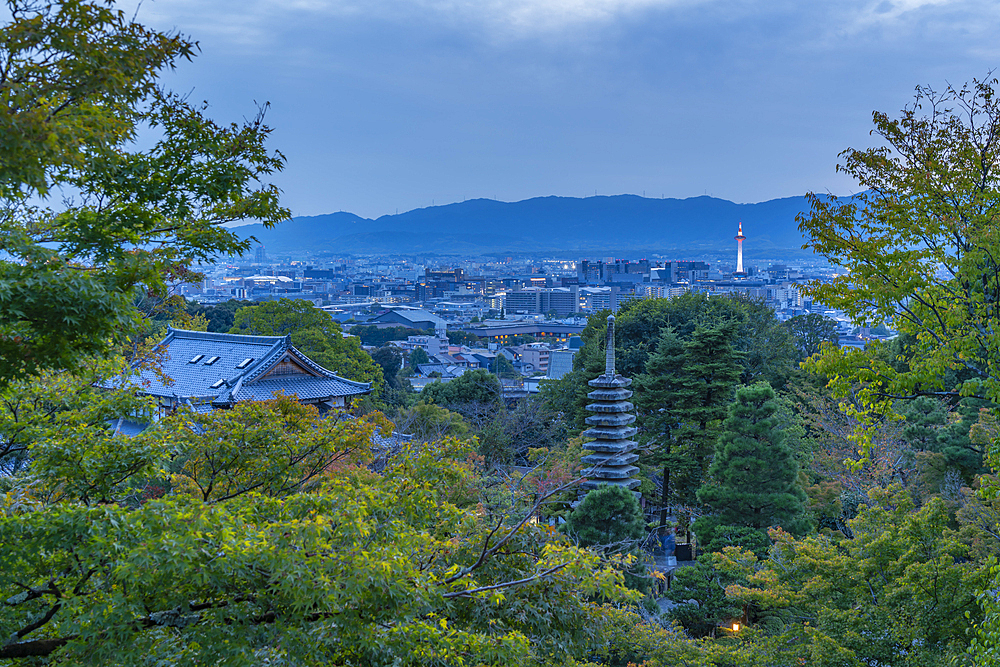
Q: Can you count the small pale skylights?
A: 4